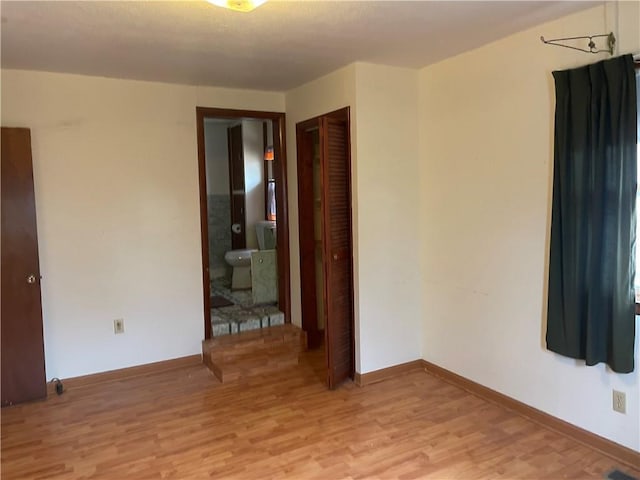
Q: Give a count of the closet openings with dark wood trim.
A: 1